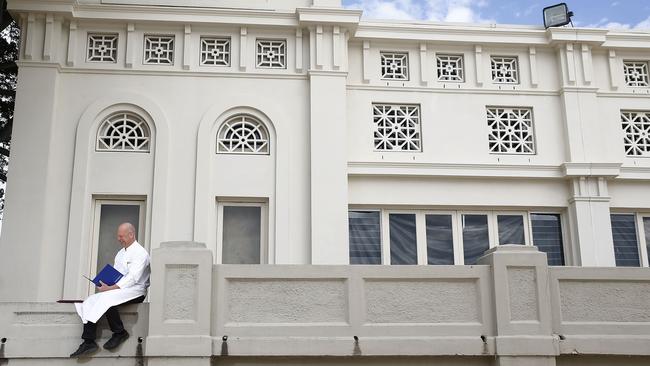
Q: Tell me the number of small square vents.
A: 8